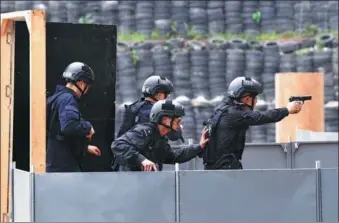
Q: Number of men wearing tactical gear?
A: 4